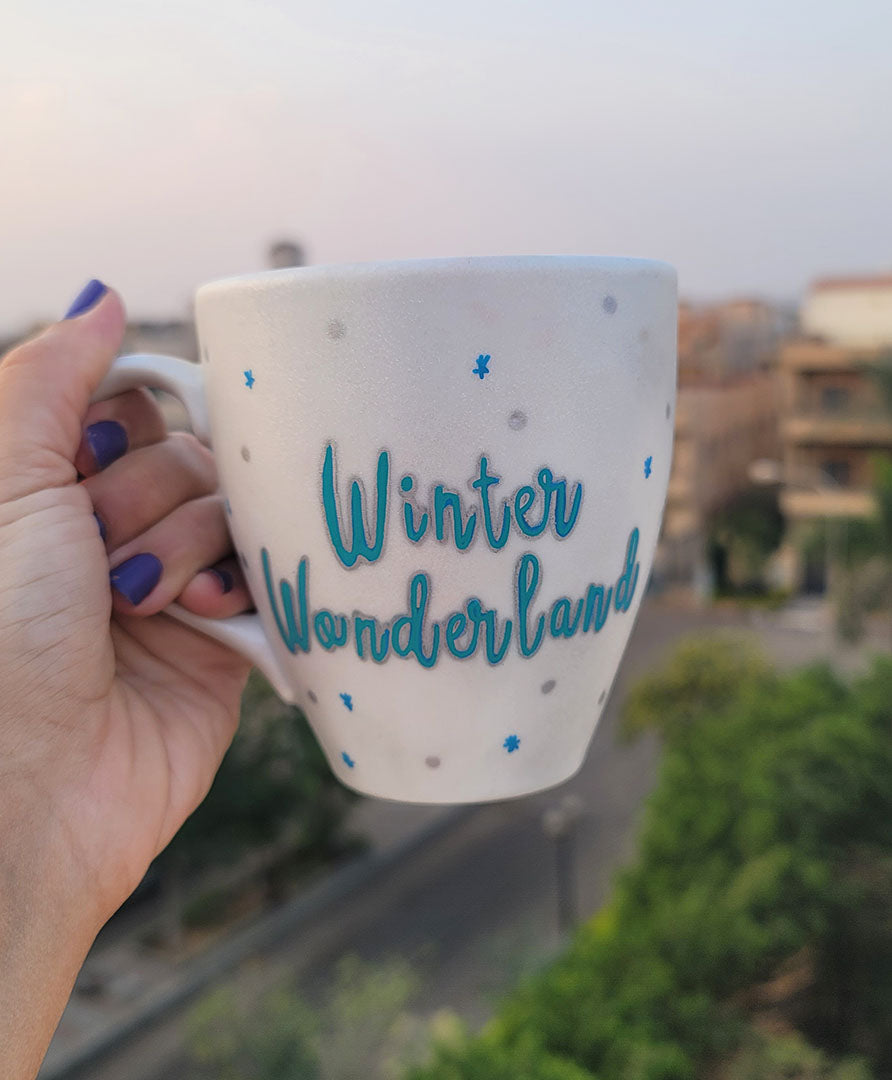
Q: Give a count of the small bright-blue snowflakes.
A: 6